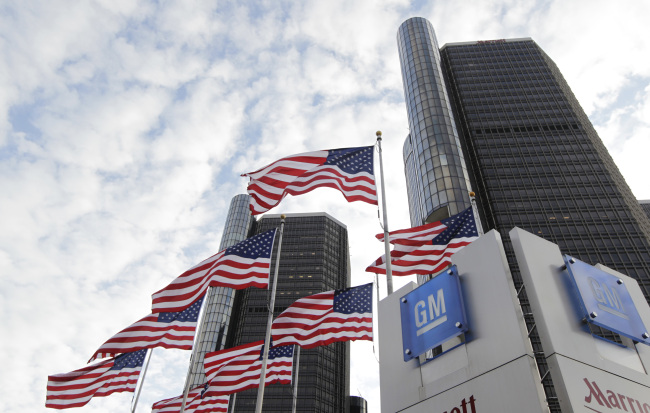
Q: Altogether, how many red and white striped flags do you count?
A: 8